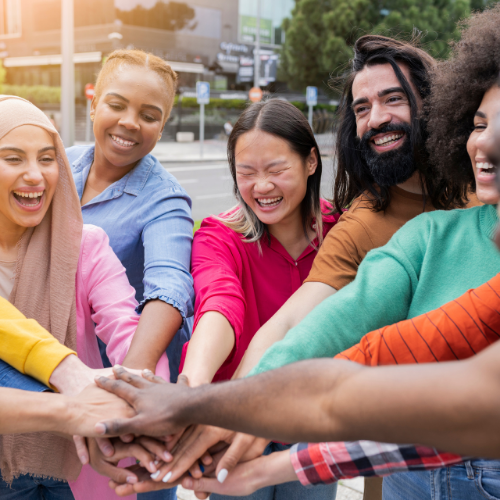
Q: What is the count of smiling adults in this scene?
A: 5